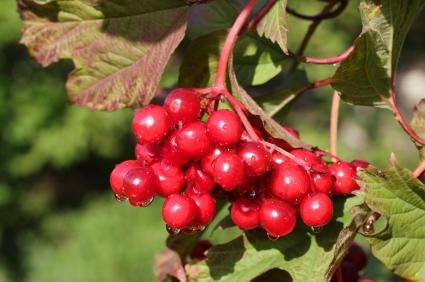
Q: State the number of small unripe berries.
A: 0